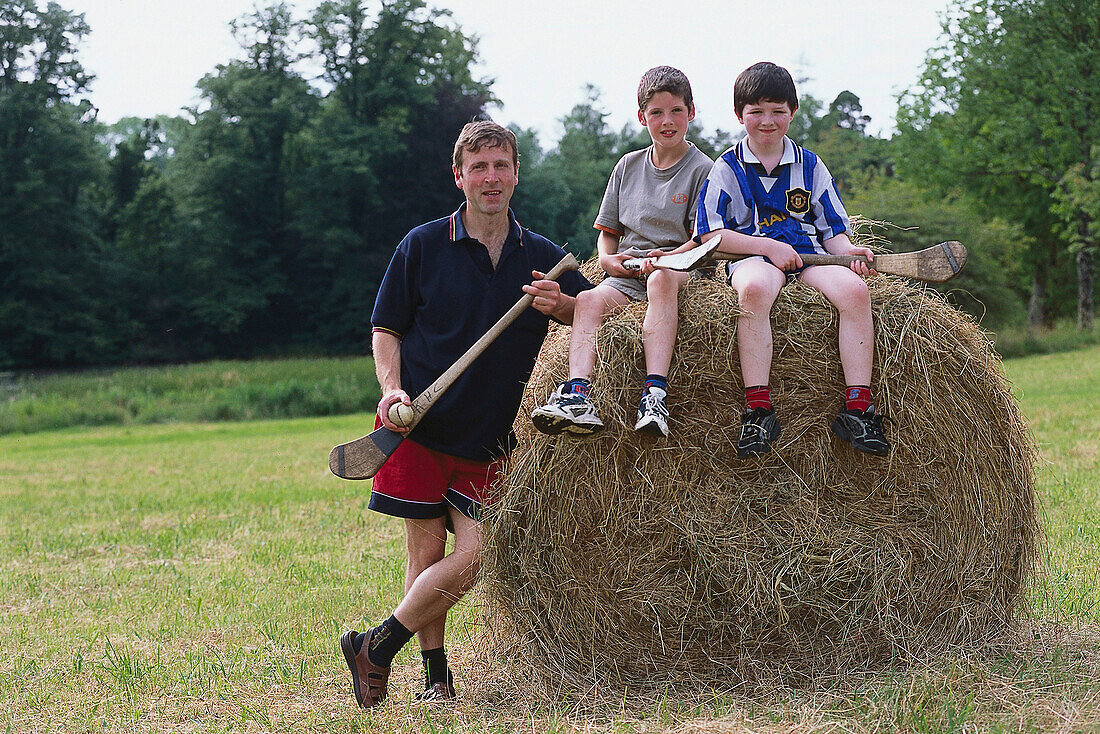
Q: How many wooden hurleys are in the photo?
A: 3